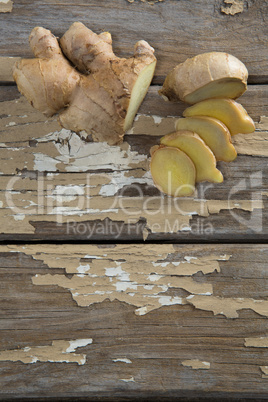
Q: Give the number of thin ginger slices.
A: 4